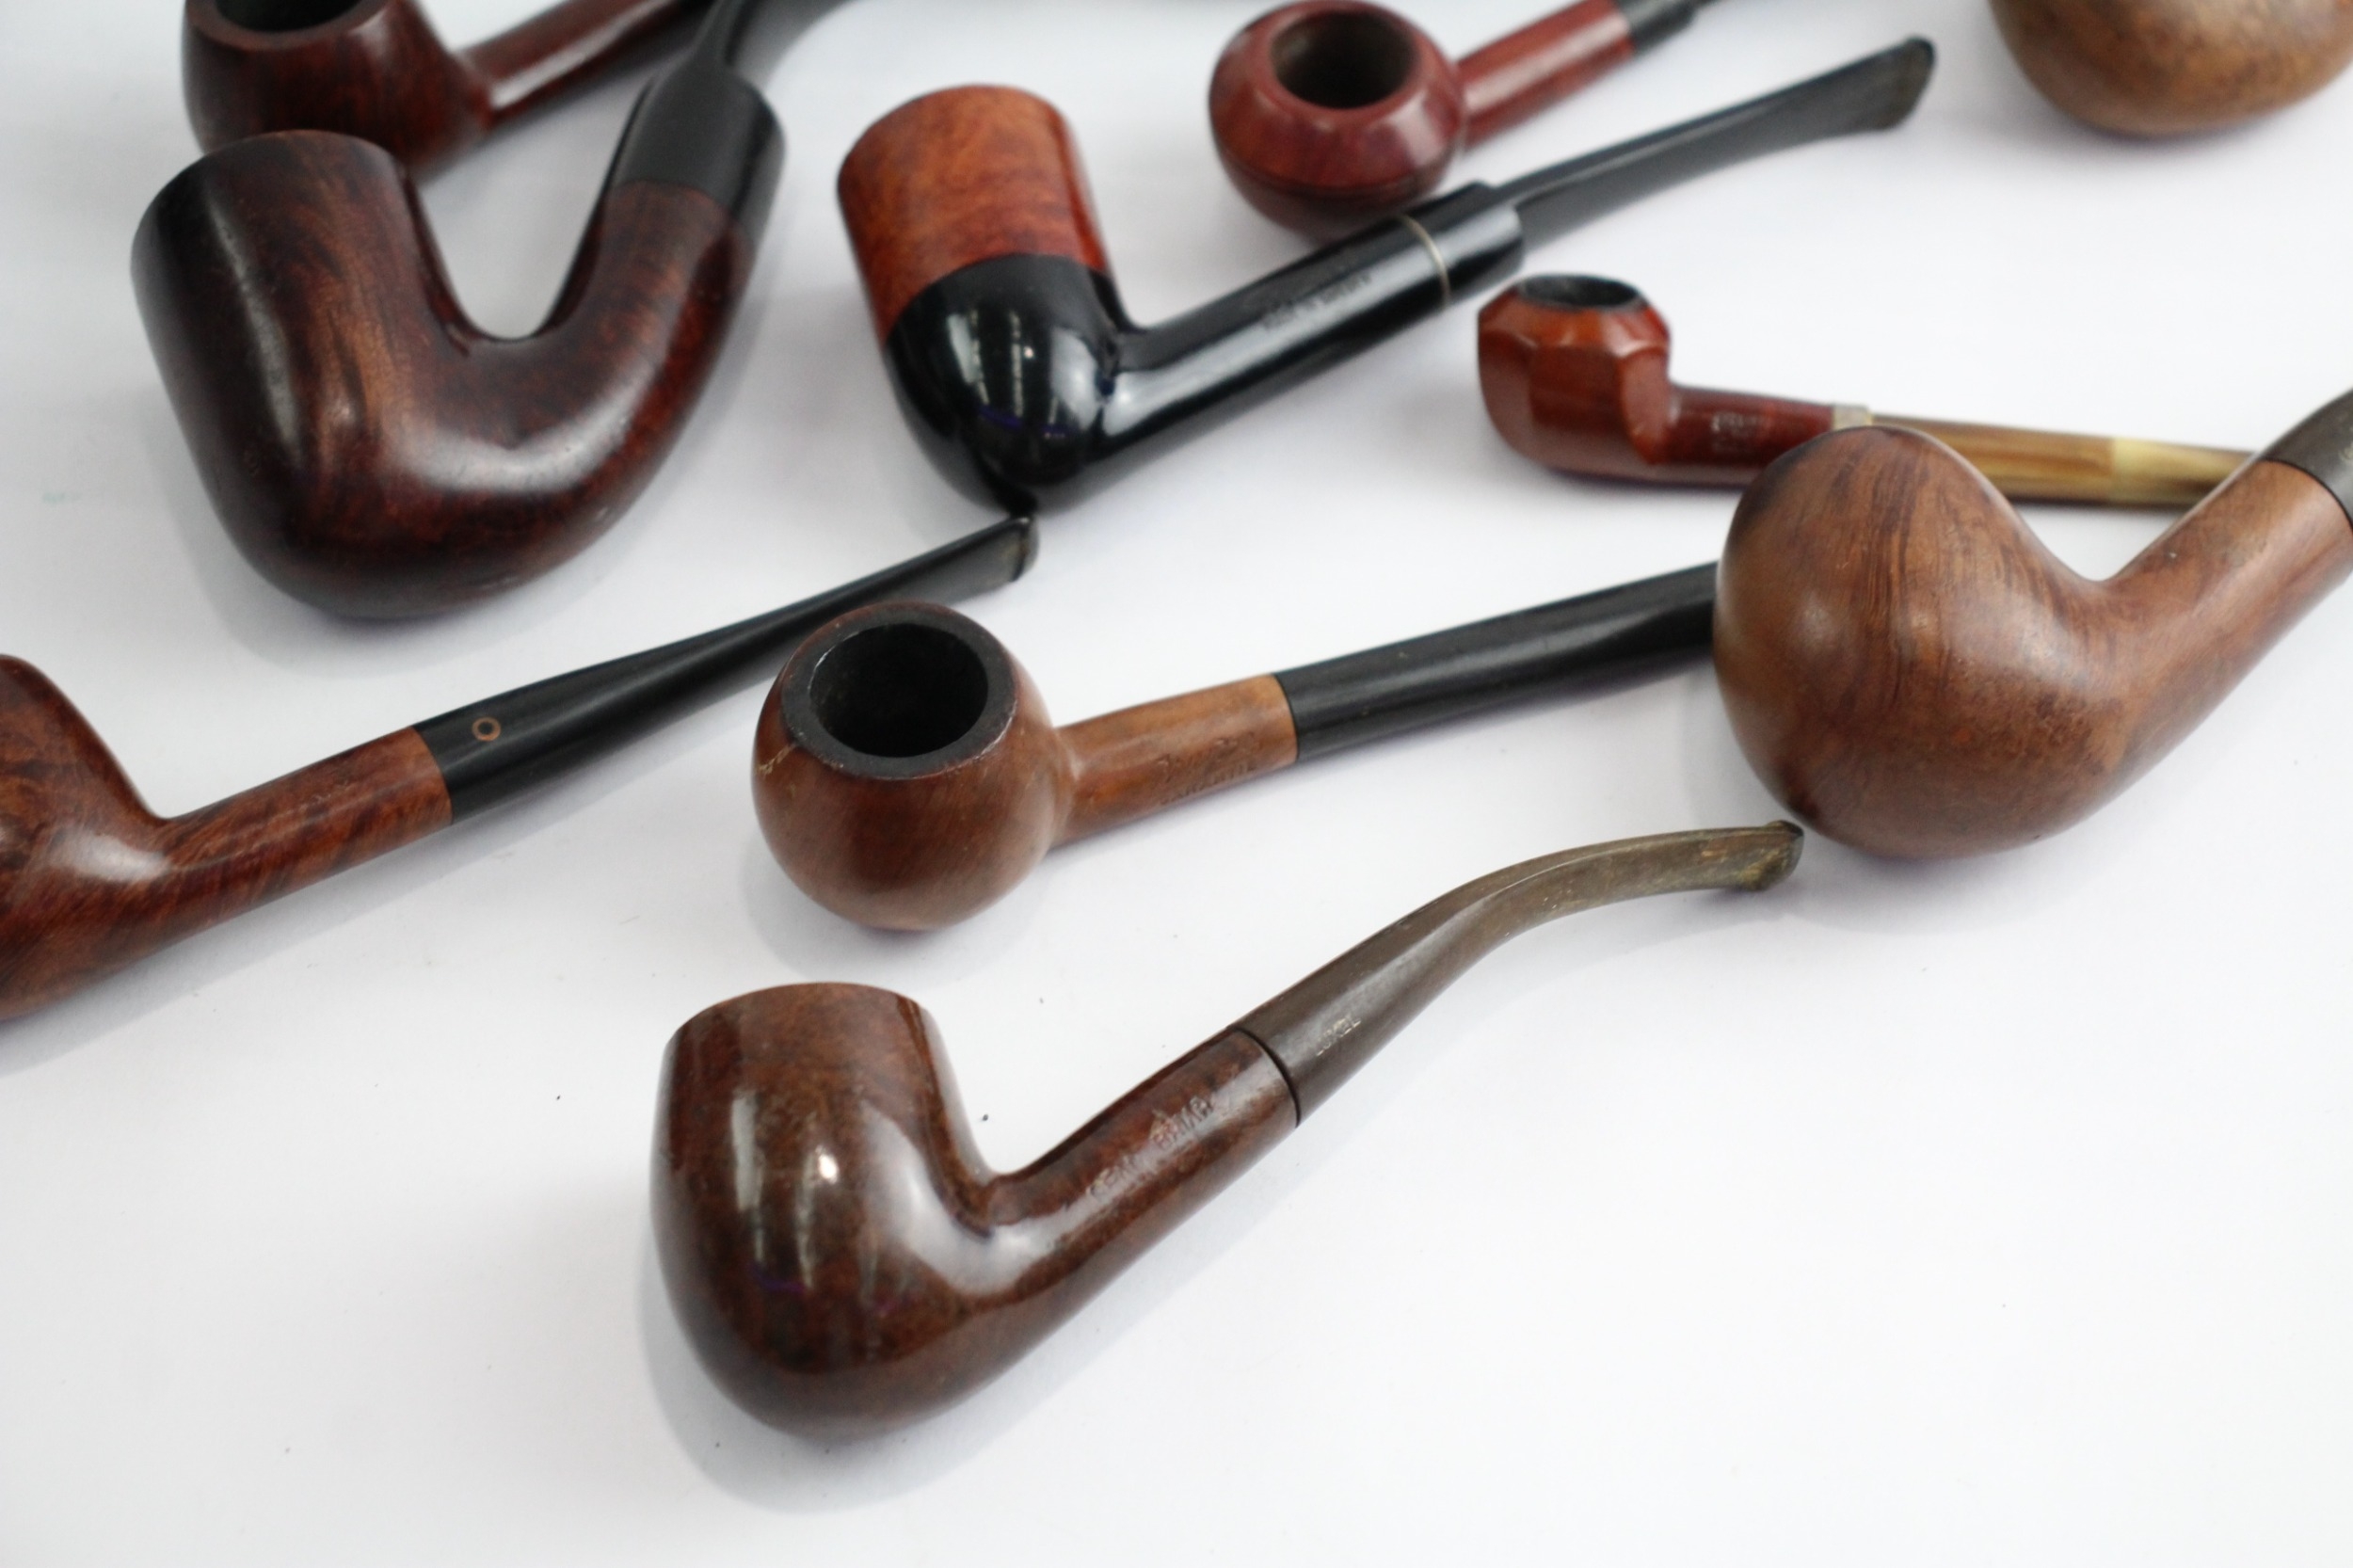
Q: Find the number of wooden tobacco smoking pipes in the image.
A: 10